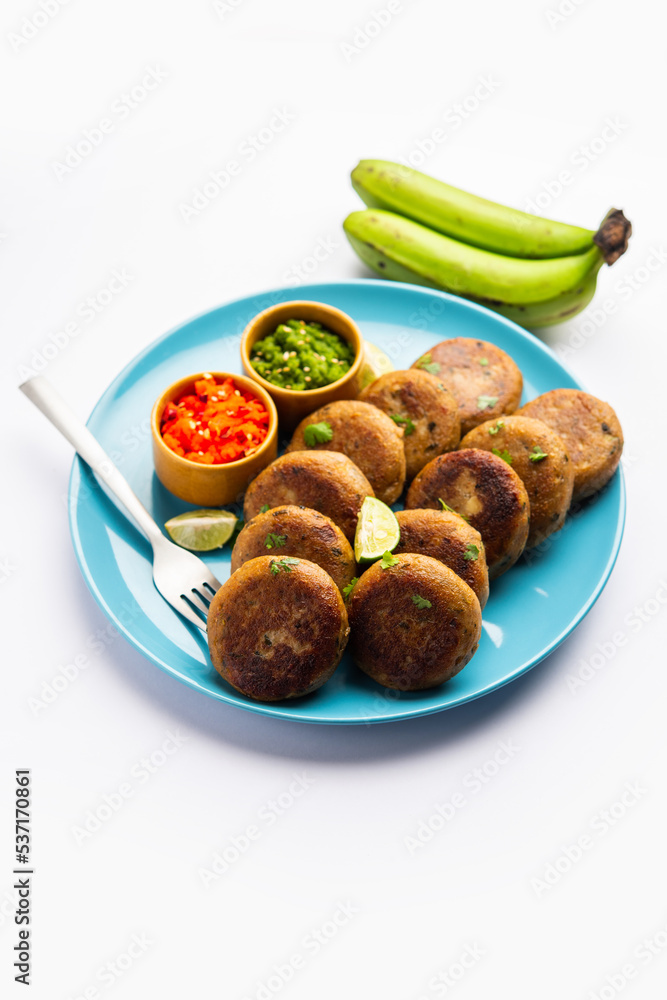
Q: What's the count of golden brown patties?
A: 11